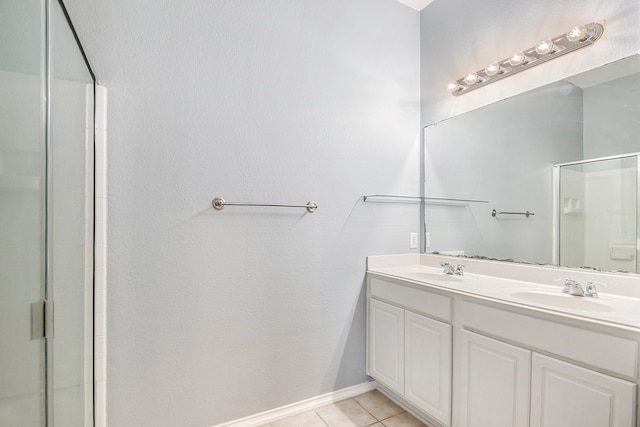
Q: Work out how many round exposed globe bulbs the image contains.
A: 6